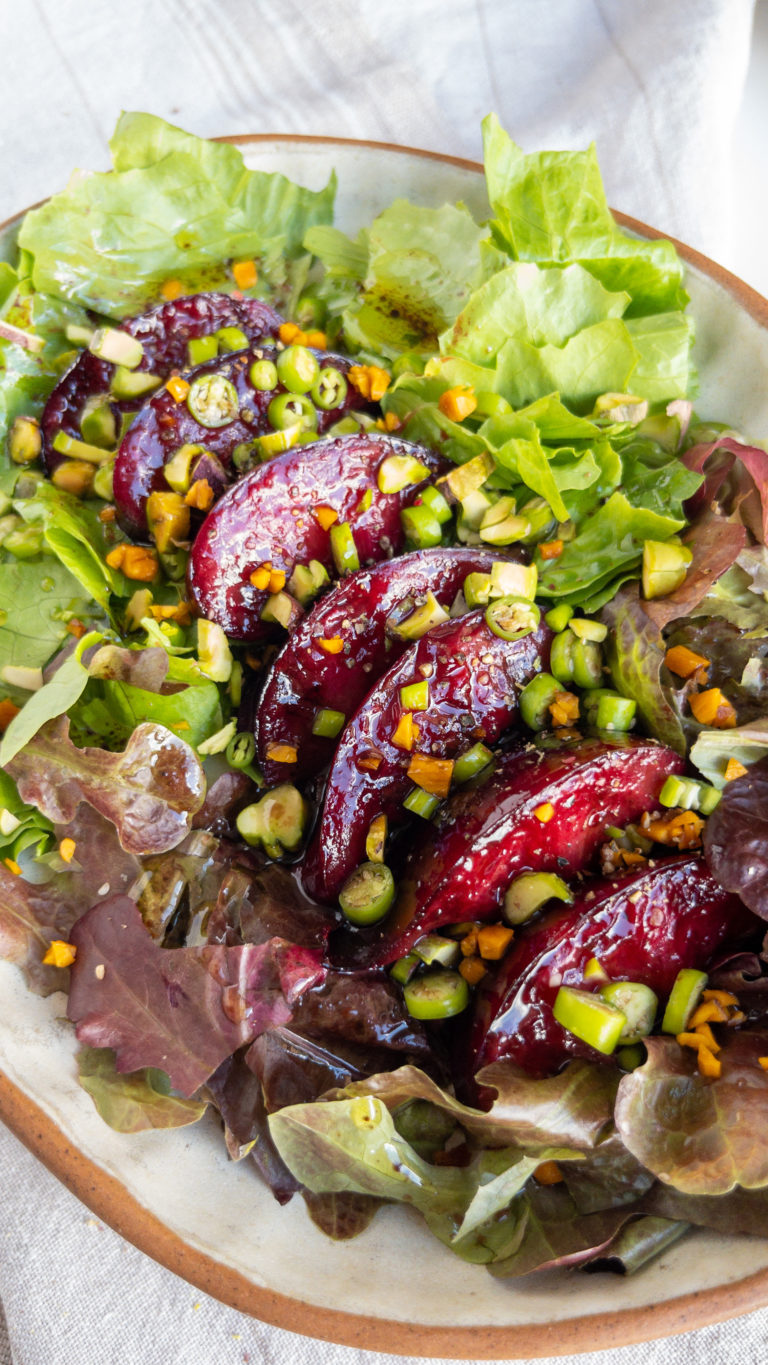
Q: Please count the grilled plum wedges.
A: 7